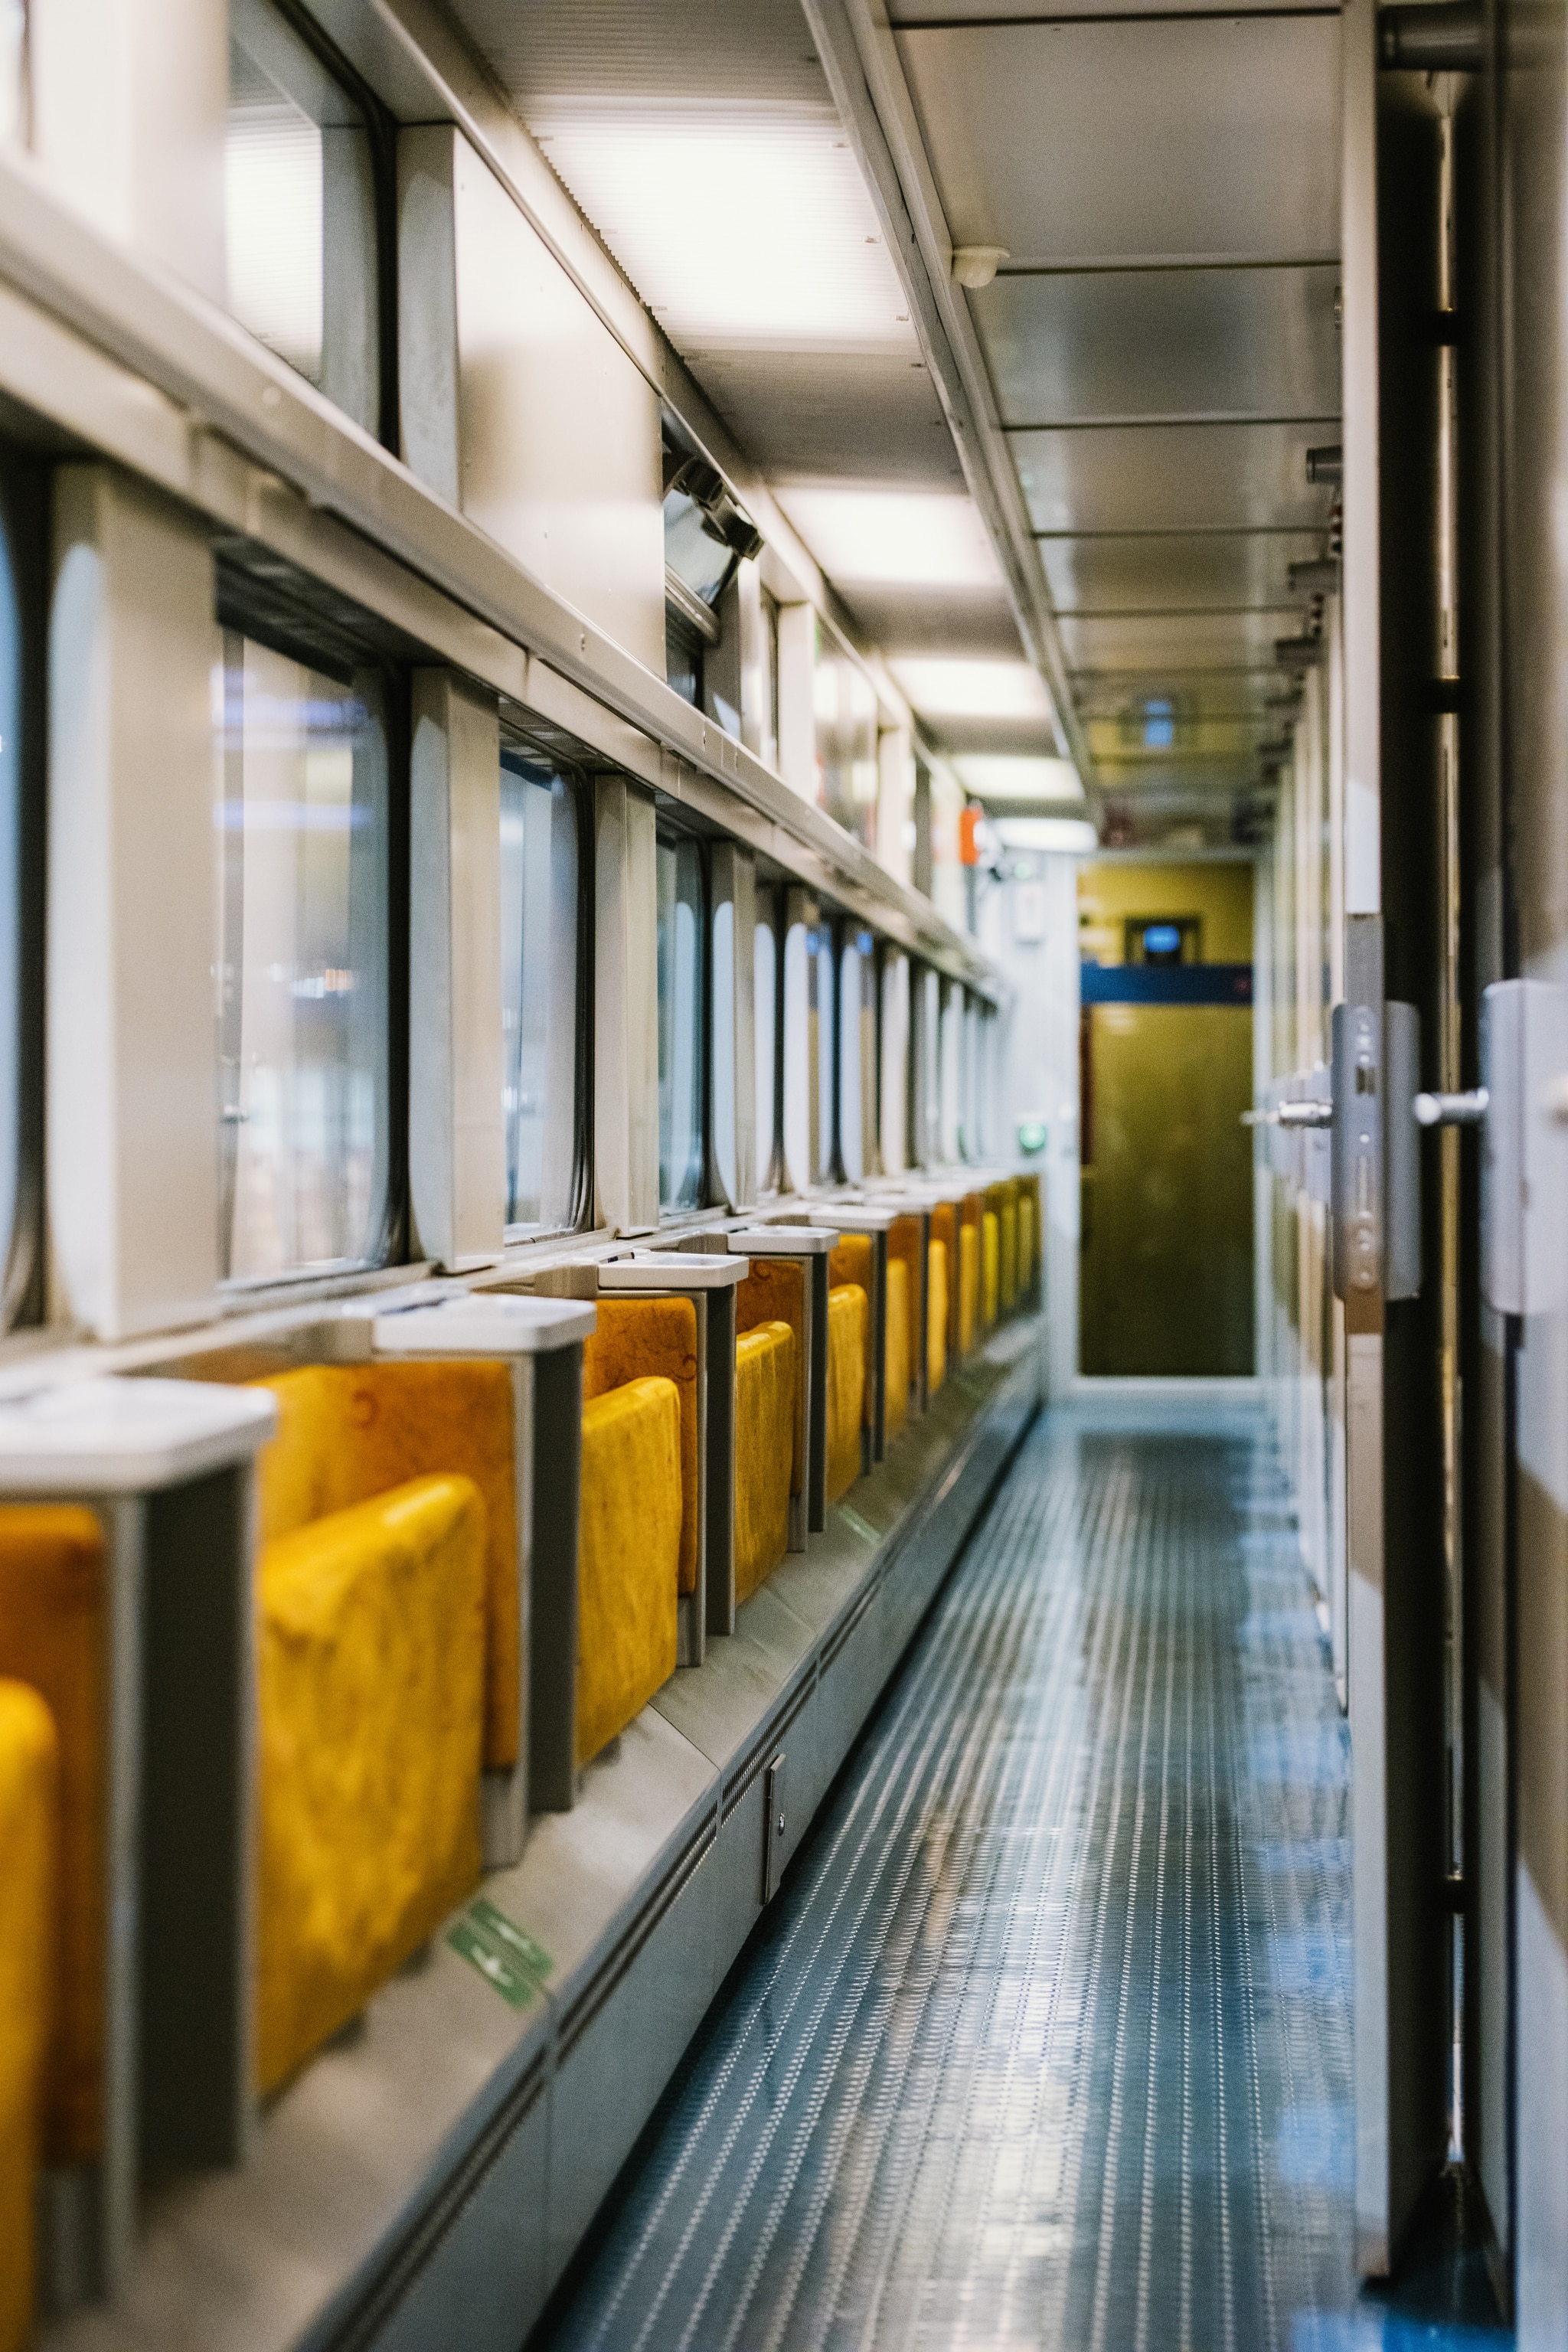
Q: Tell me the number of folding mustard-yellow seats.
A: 11